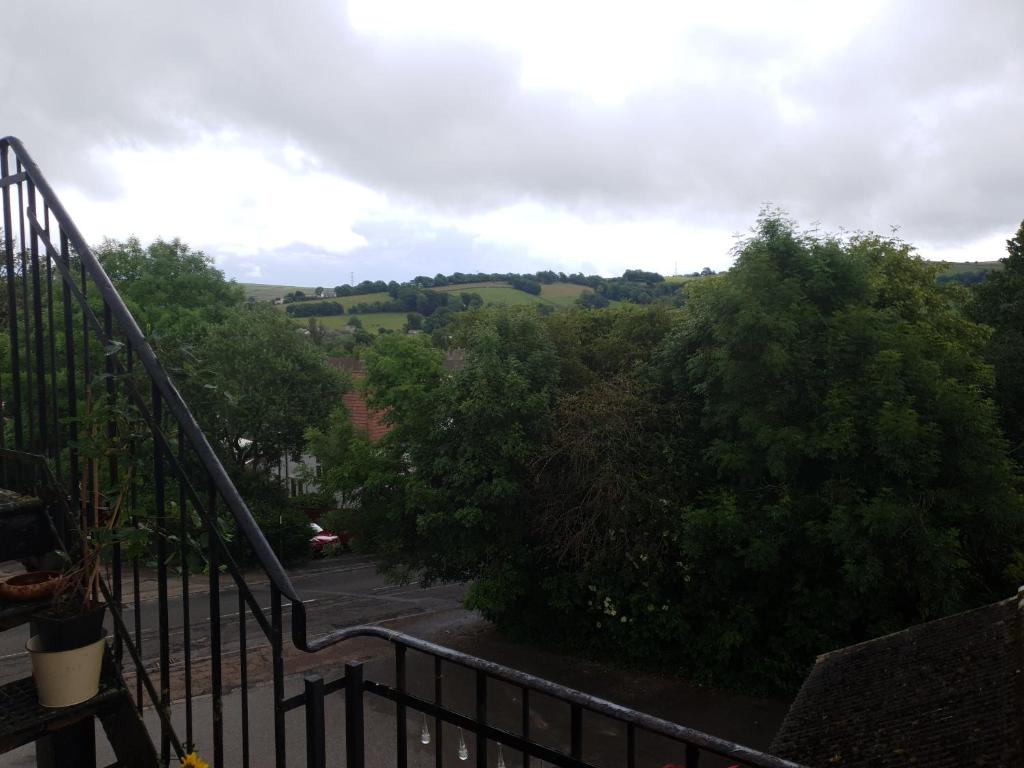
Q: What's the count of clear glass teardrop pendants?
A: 3